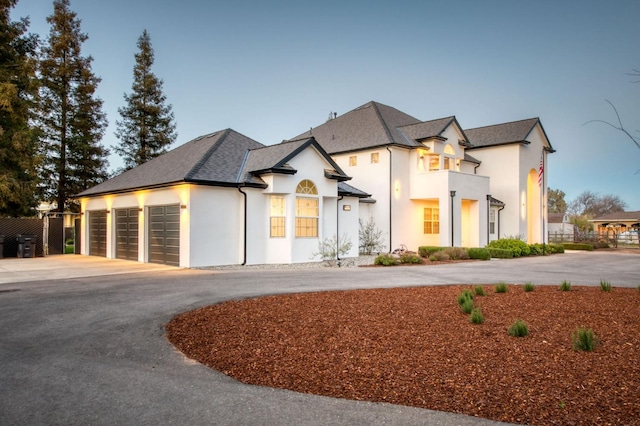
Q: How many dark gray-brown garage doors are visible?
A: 3